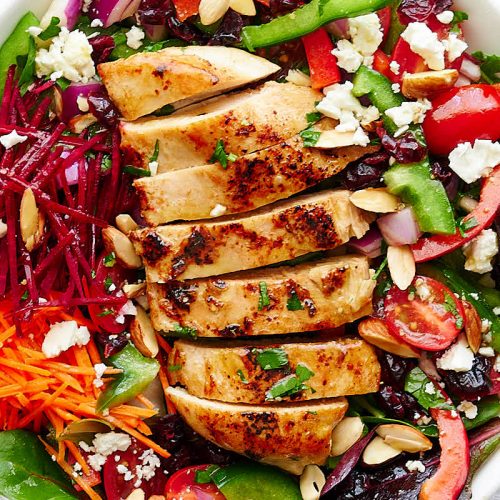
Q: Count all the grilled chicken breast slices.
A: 7